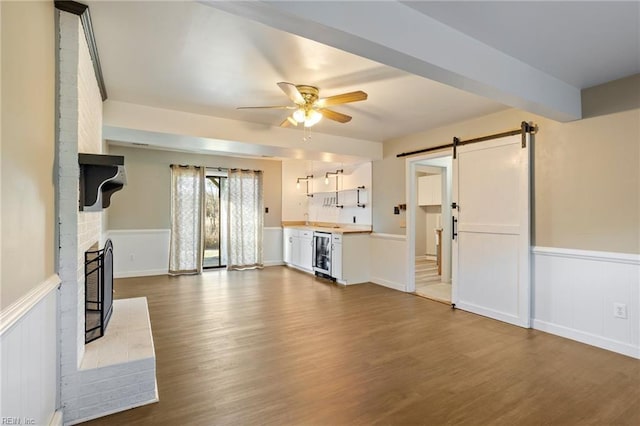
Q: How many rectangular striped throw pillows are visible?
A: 0